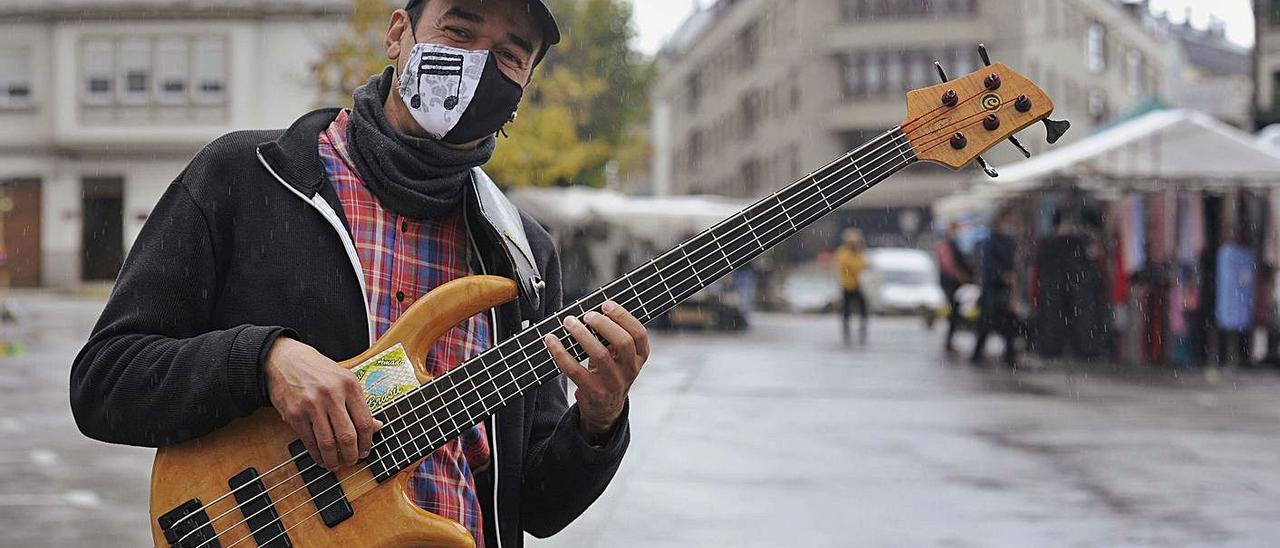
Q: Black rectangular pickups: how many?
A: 2